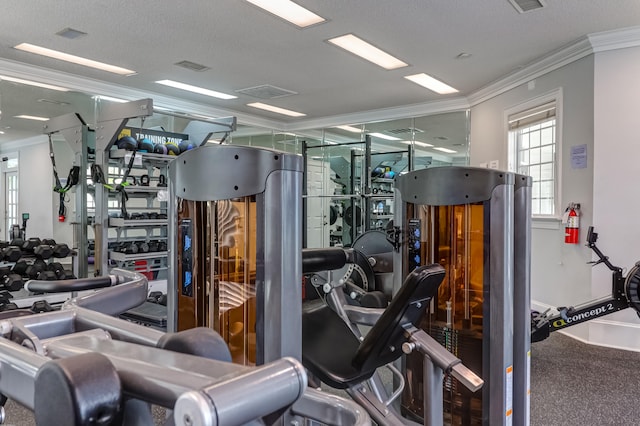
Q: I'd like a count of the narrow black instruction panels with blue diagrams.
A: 2